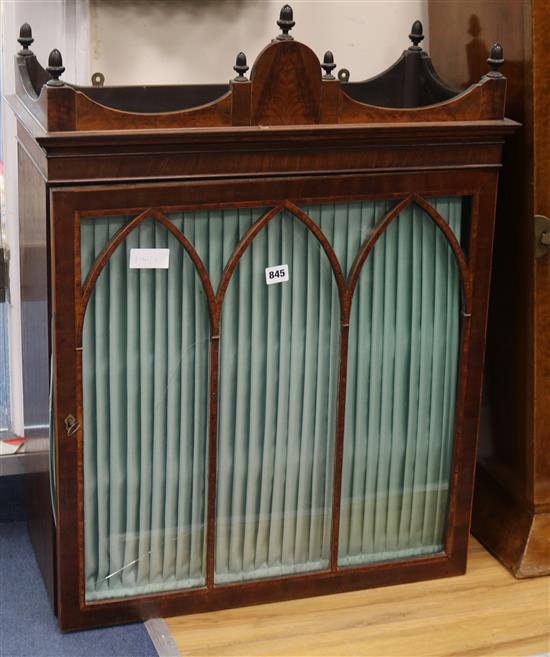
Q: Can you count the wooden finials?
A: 7